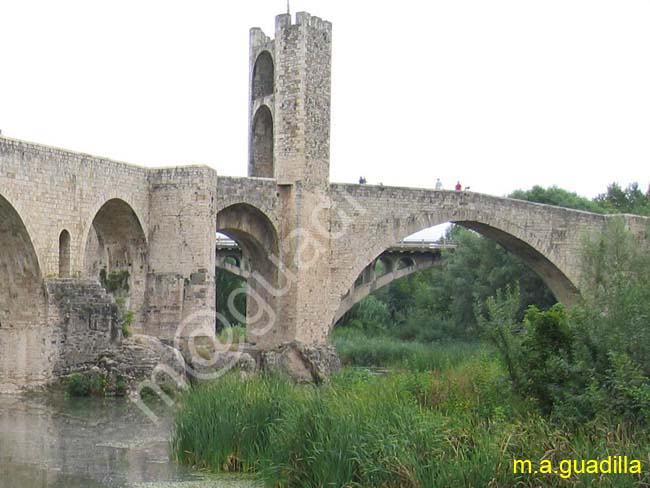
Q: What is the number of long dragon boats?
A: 0